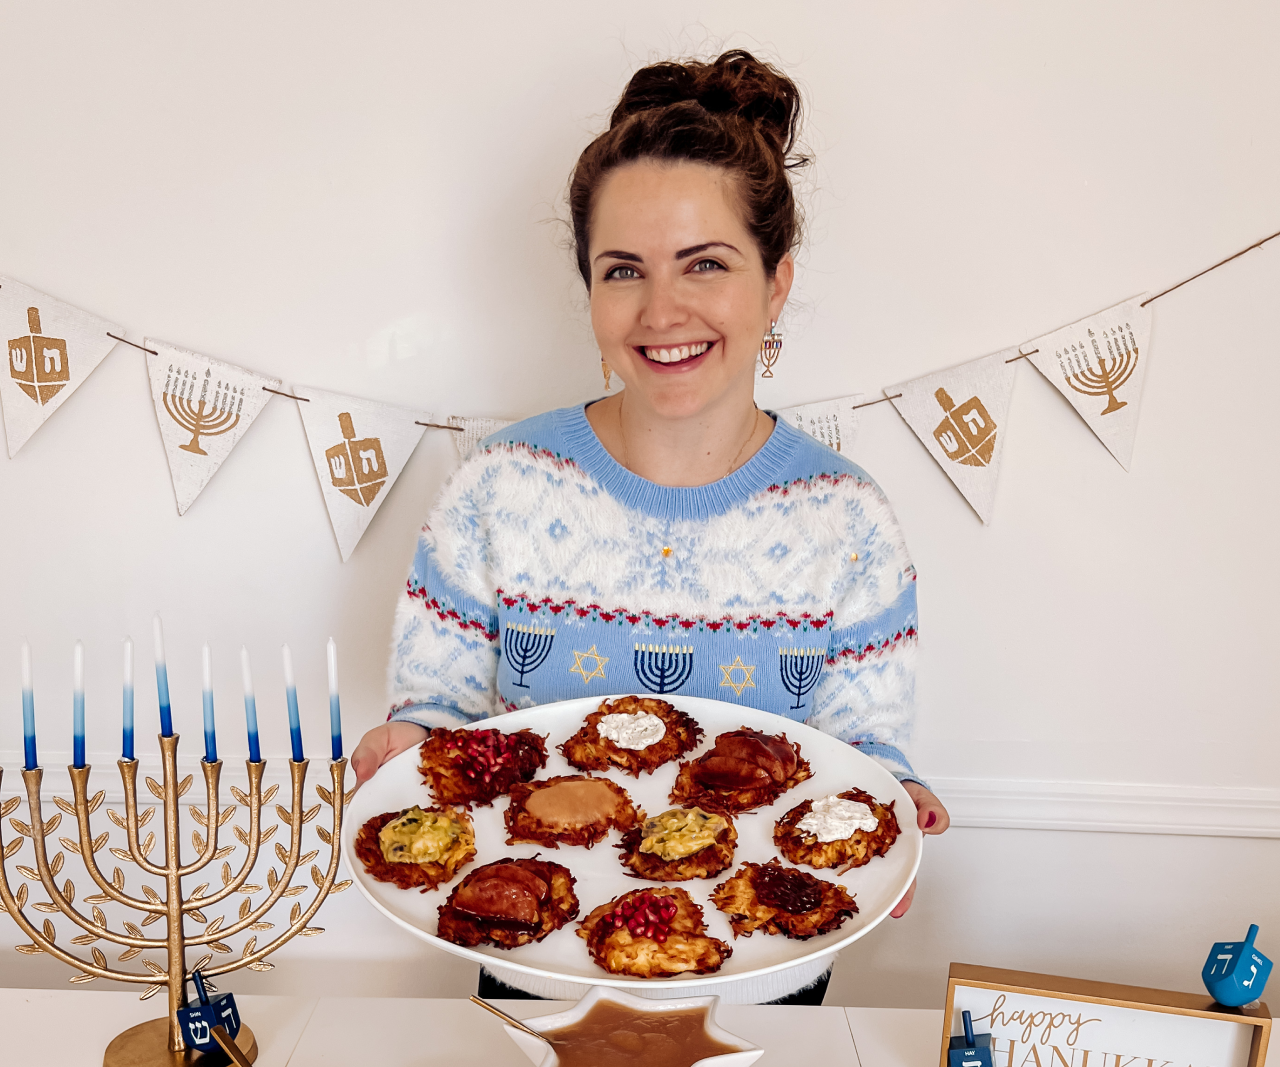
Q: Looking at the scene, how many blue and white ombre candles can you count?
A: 8